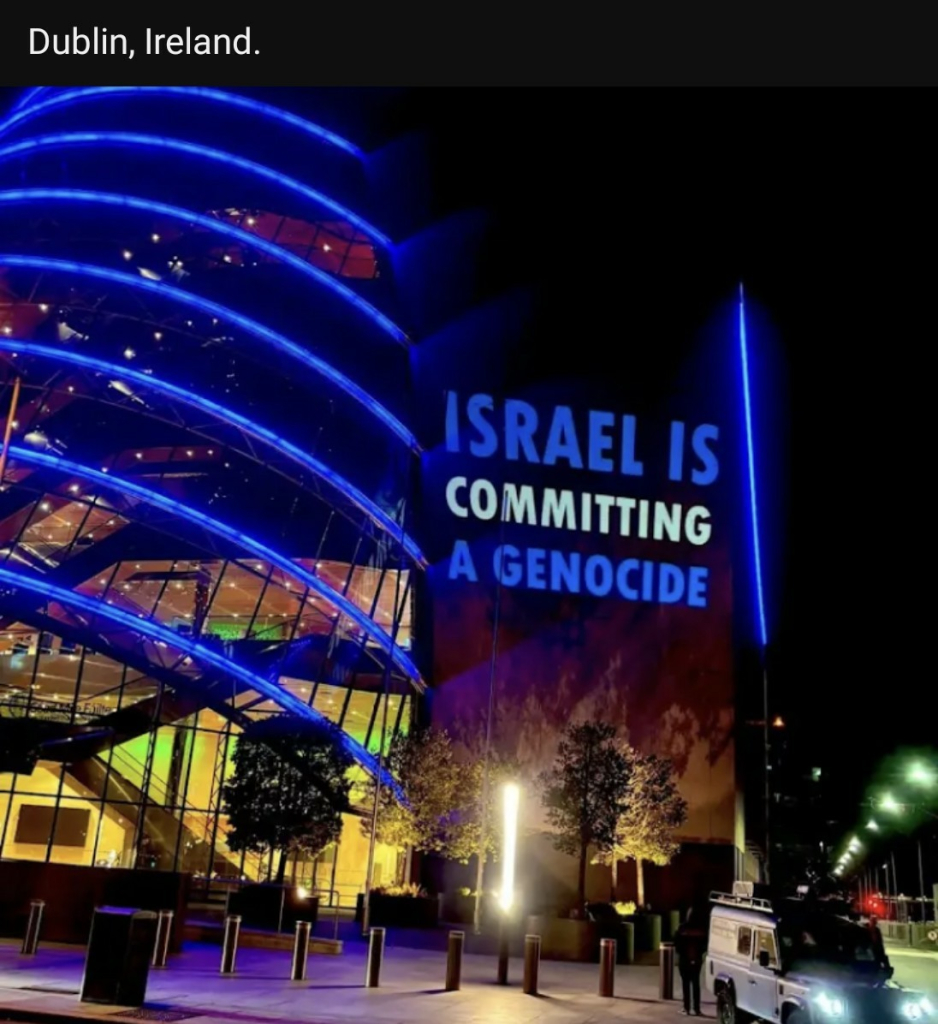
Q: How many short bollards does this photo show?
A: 9